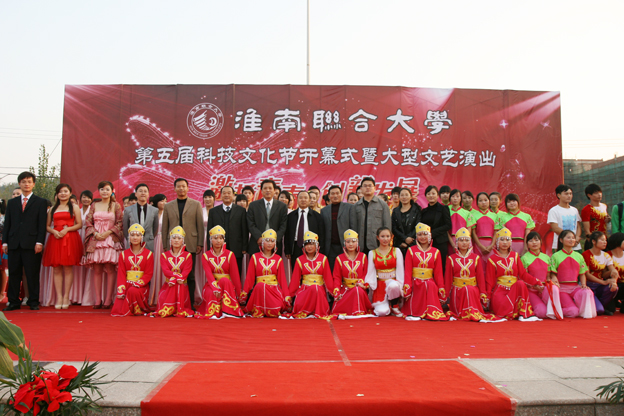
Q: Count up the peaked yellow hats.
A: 9